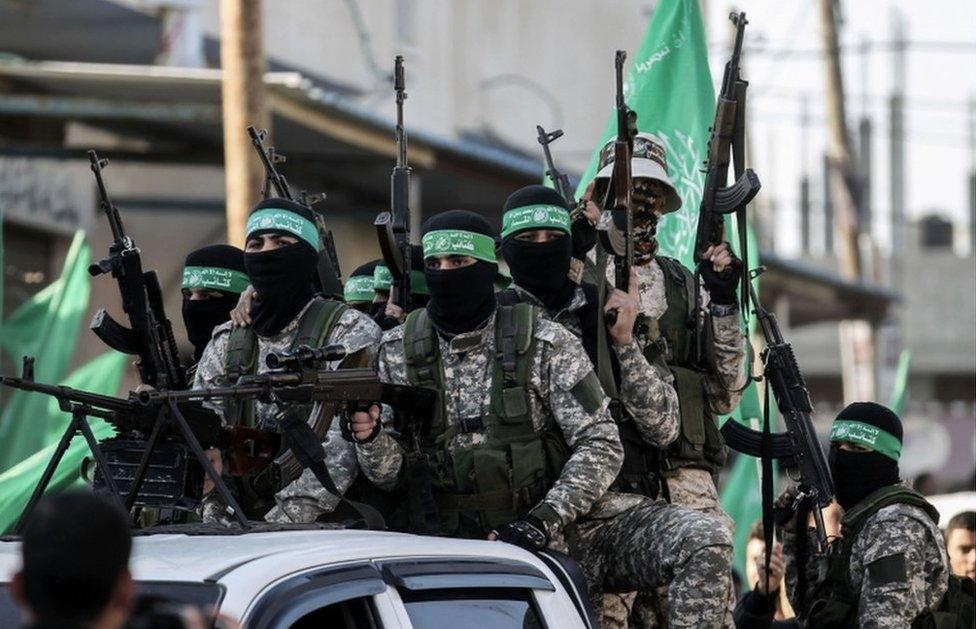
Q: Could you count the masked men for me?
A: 8